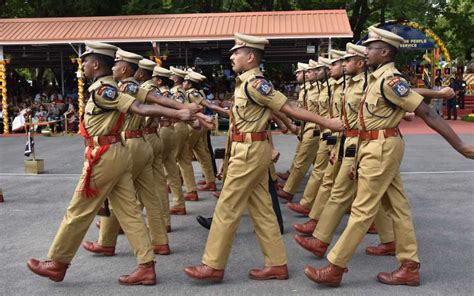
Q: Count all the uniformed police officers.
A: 13